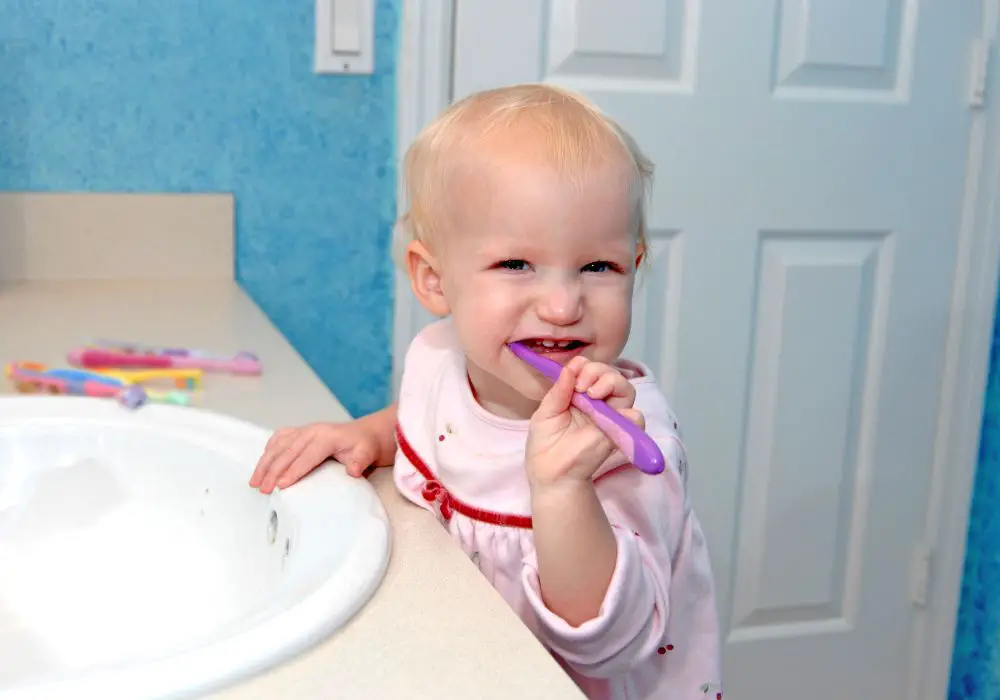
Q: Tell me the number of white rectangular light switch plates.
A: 1